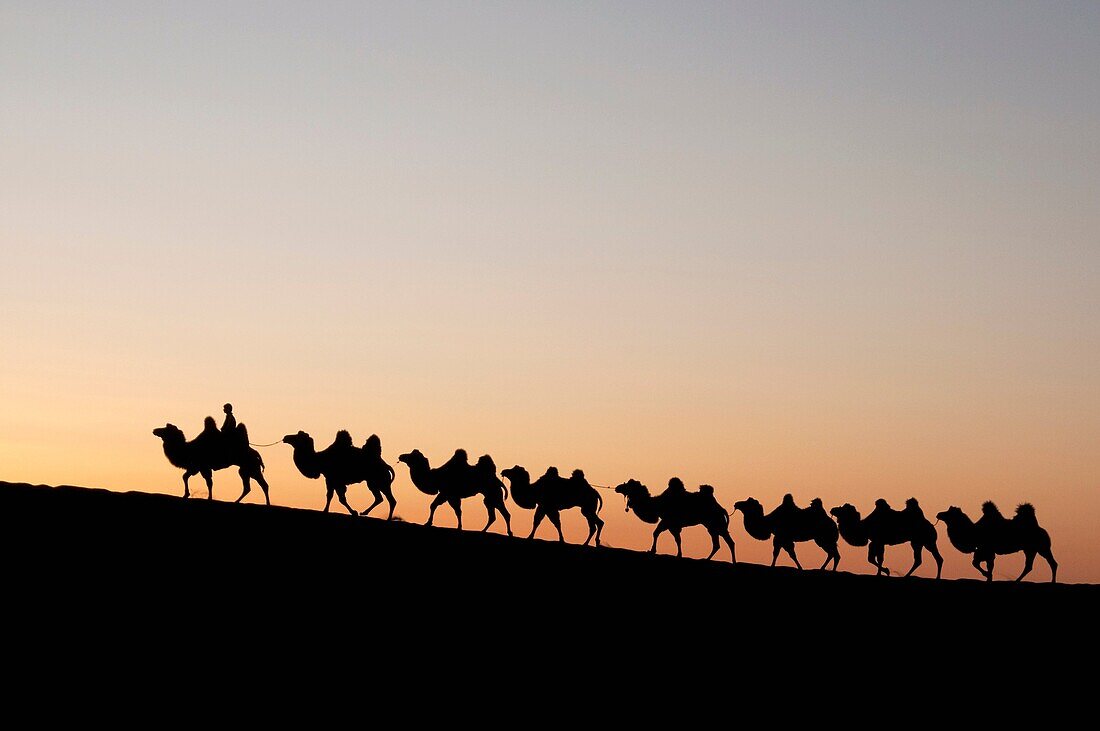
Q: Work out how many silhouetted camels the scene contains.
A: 8